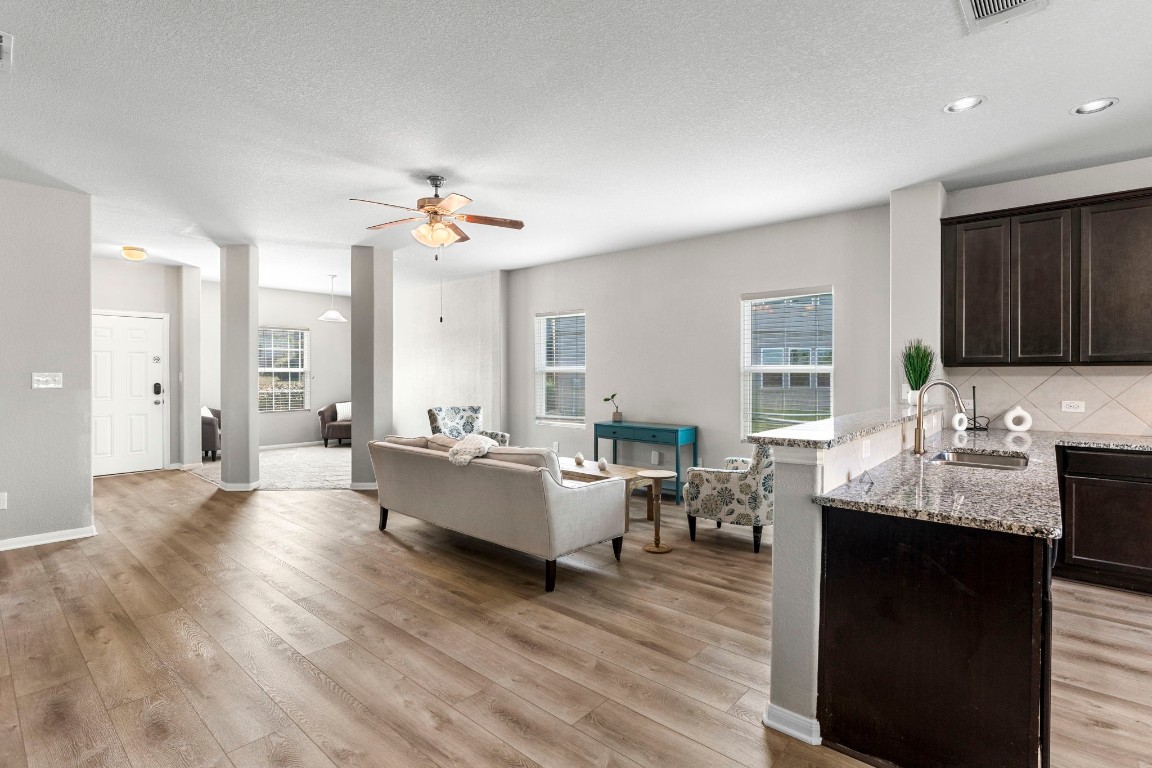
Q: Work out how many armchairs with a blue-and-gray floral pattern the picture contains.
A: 2